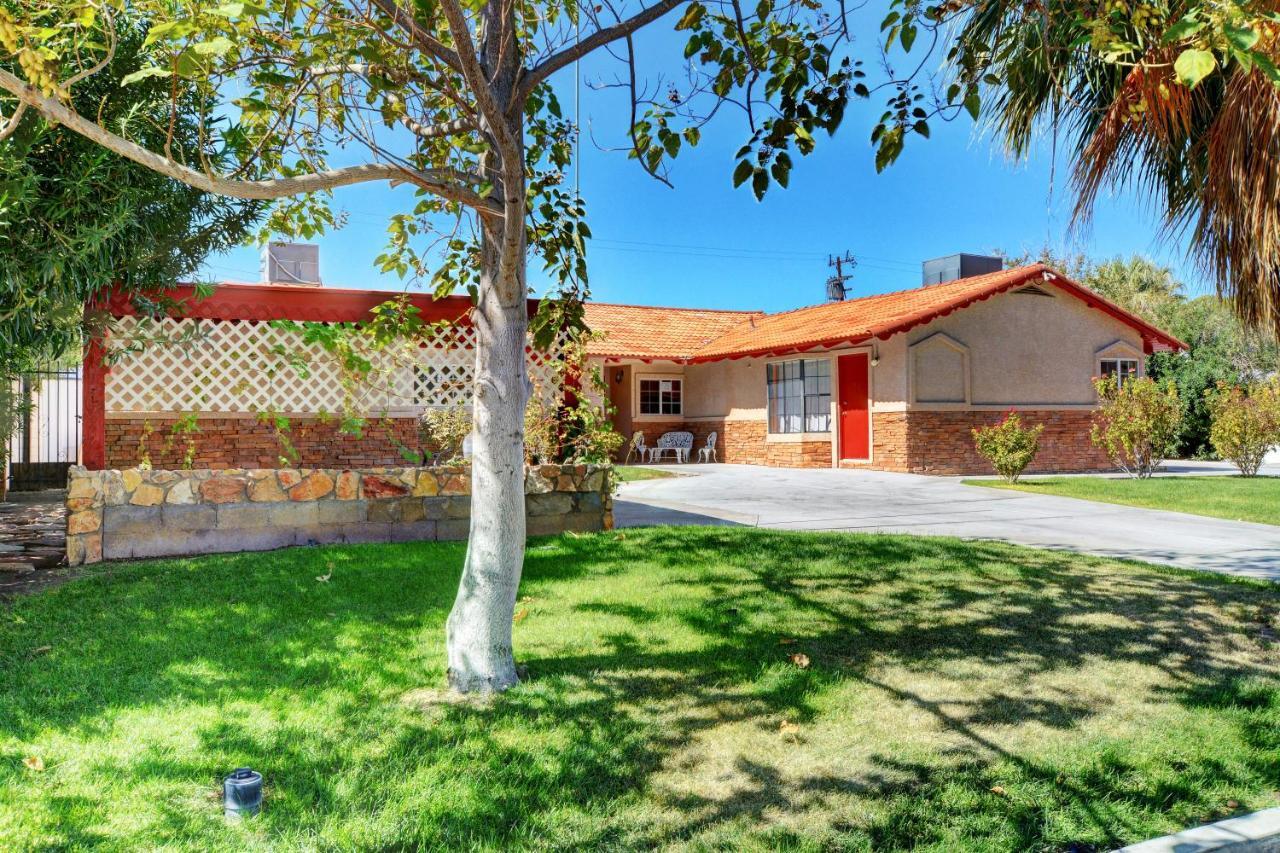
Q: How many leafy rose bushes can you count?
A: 3